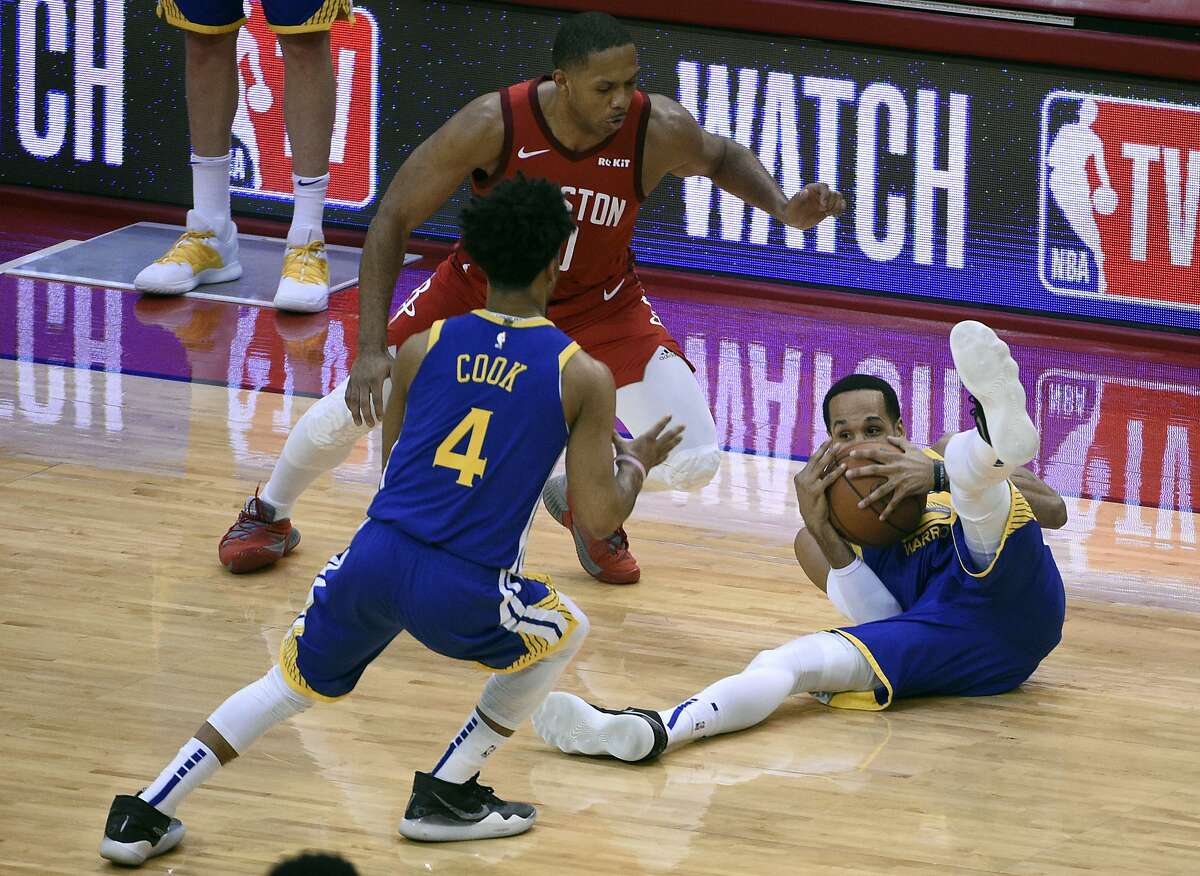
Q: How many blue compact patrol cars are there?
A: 0